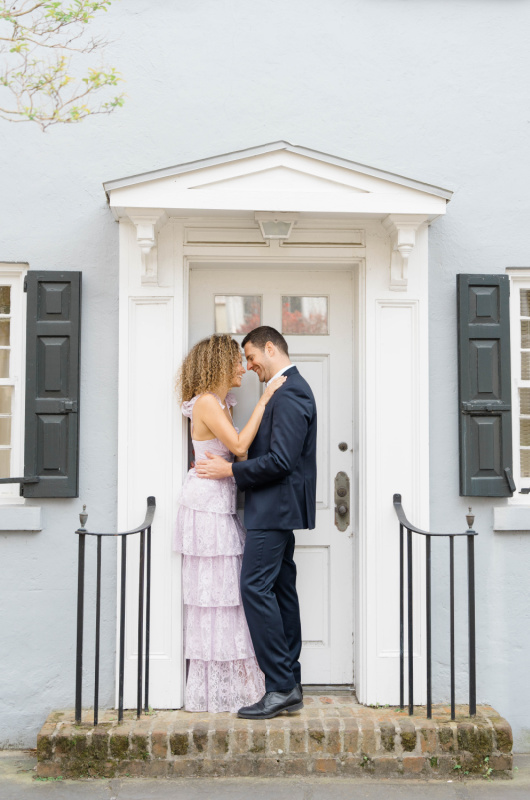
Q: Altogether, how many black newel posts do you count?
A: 2